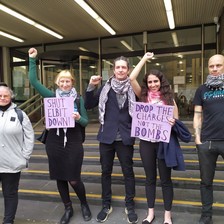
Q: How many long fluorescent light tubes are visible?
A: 4